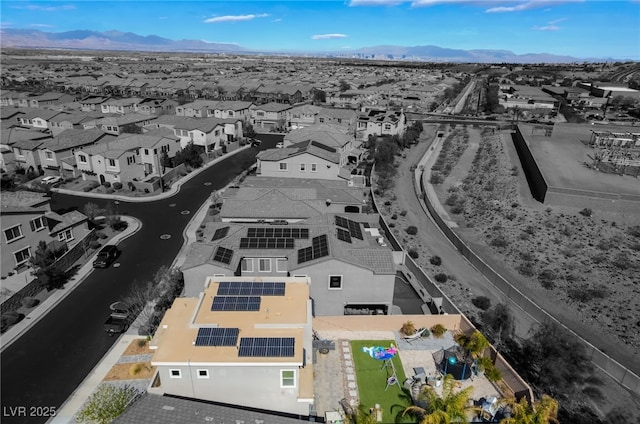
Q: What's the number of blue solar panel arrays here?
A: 4